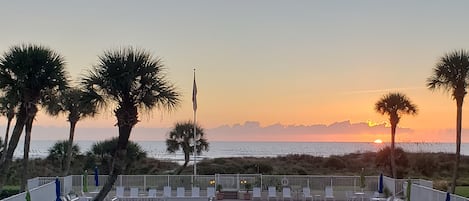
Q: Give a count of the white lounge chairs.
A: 12